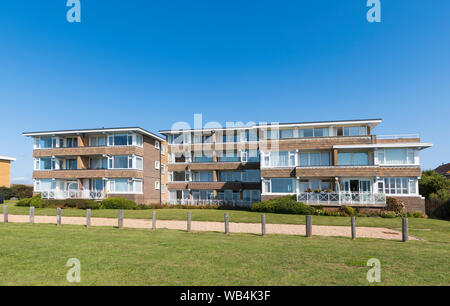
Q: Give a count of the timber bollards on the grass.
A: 12